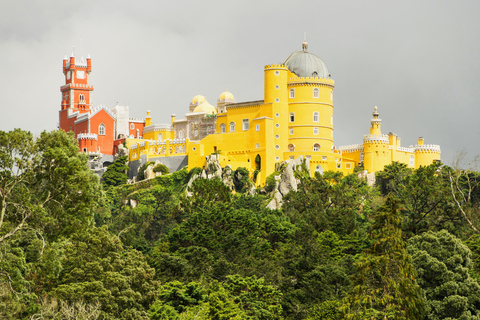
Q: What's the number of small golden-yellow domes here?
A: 3